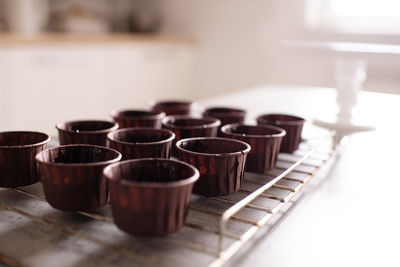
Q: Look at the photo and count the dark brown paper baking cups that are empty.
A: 12